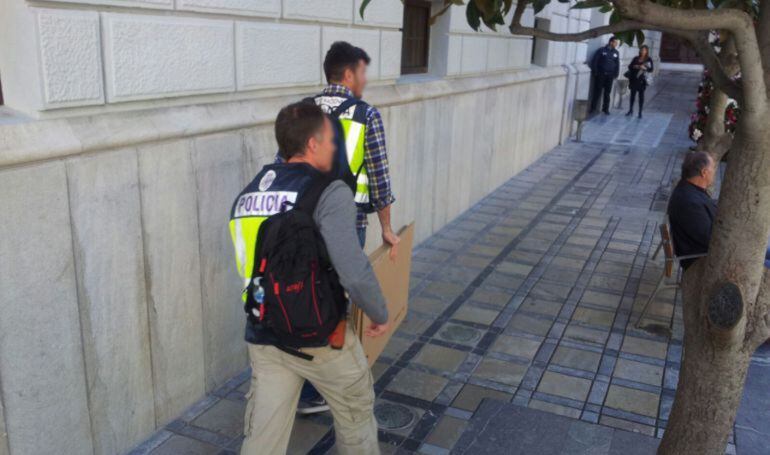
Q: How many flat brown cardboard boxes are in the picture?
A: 1